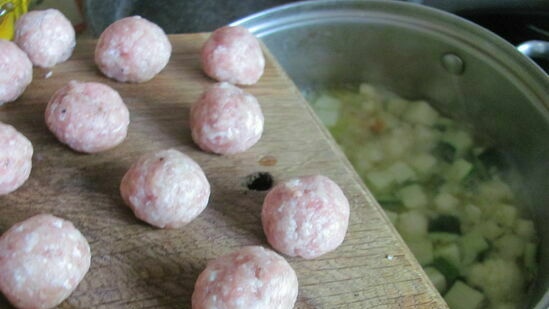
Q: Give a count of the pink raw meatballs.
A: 11